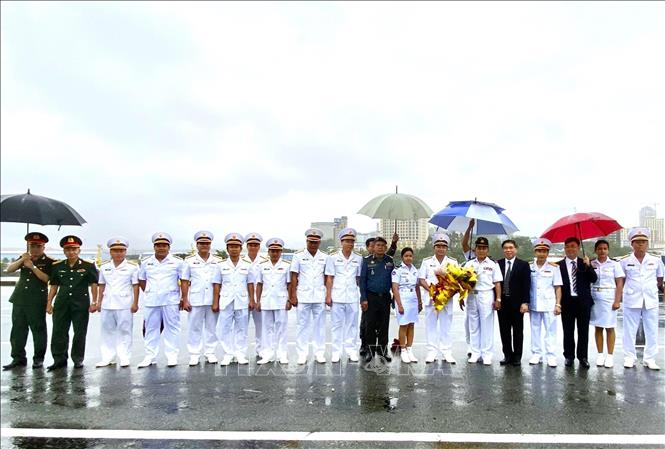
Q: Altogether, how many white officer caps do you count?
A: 11